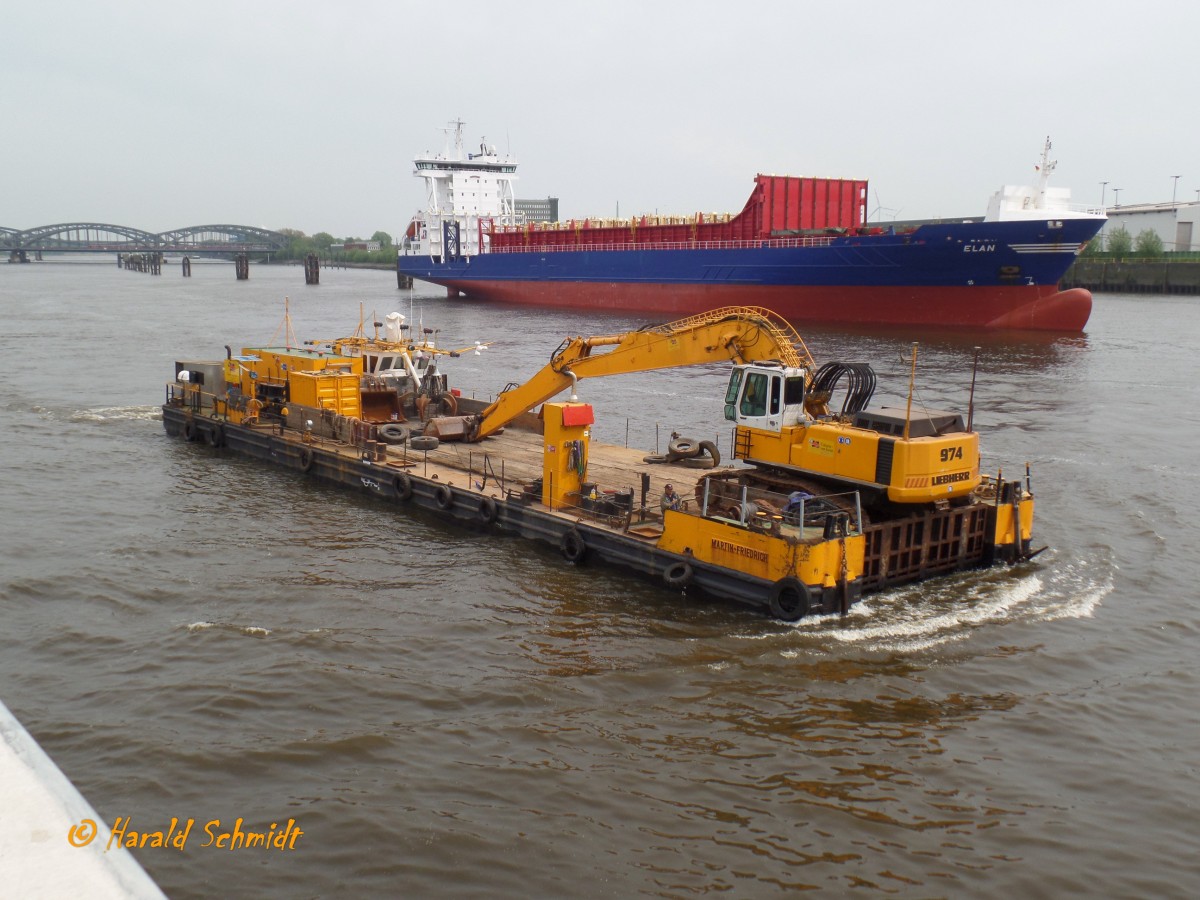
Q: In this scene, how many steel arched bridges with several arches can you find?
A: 1